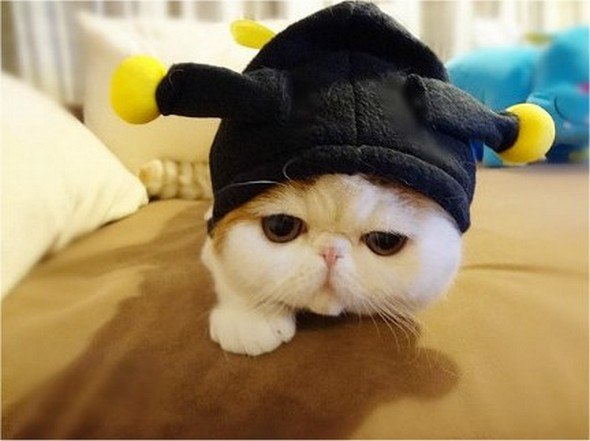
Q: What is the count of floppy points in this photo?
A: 2